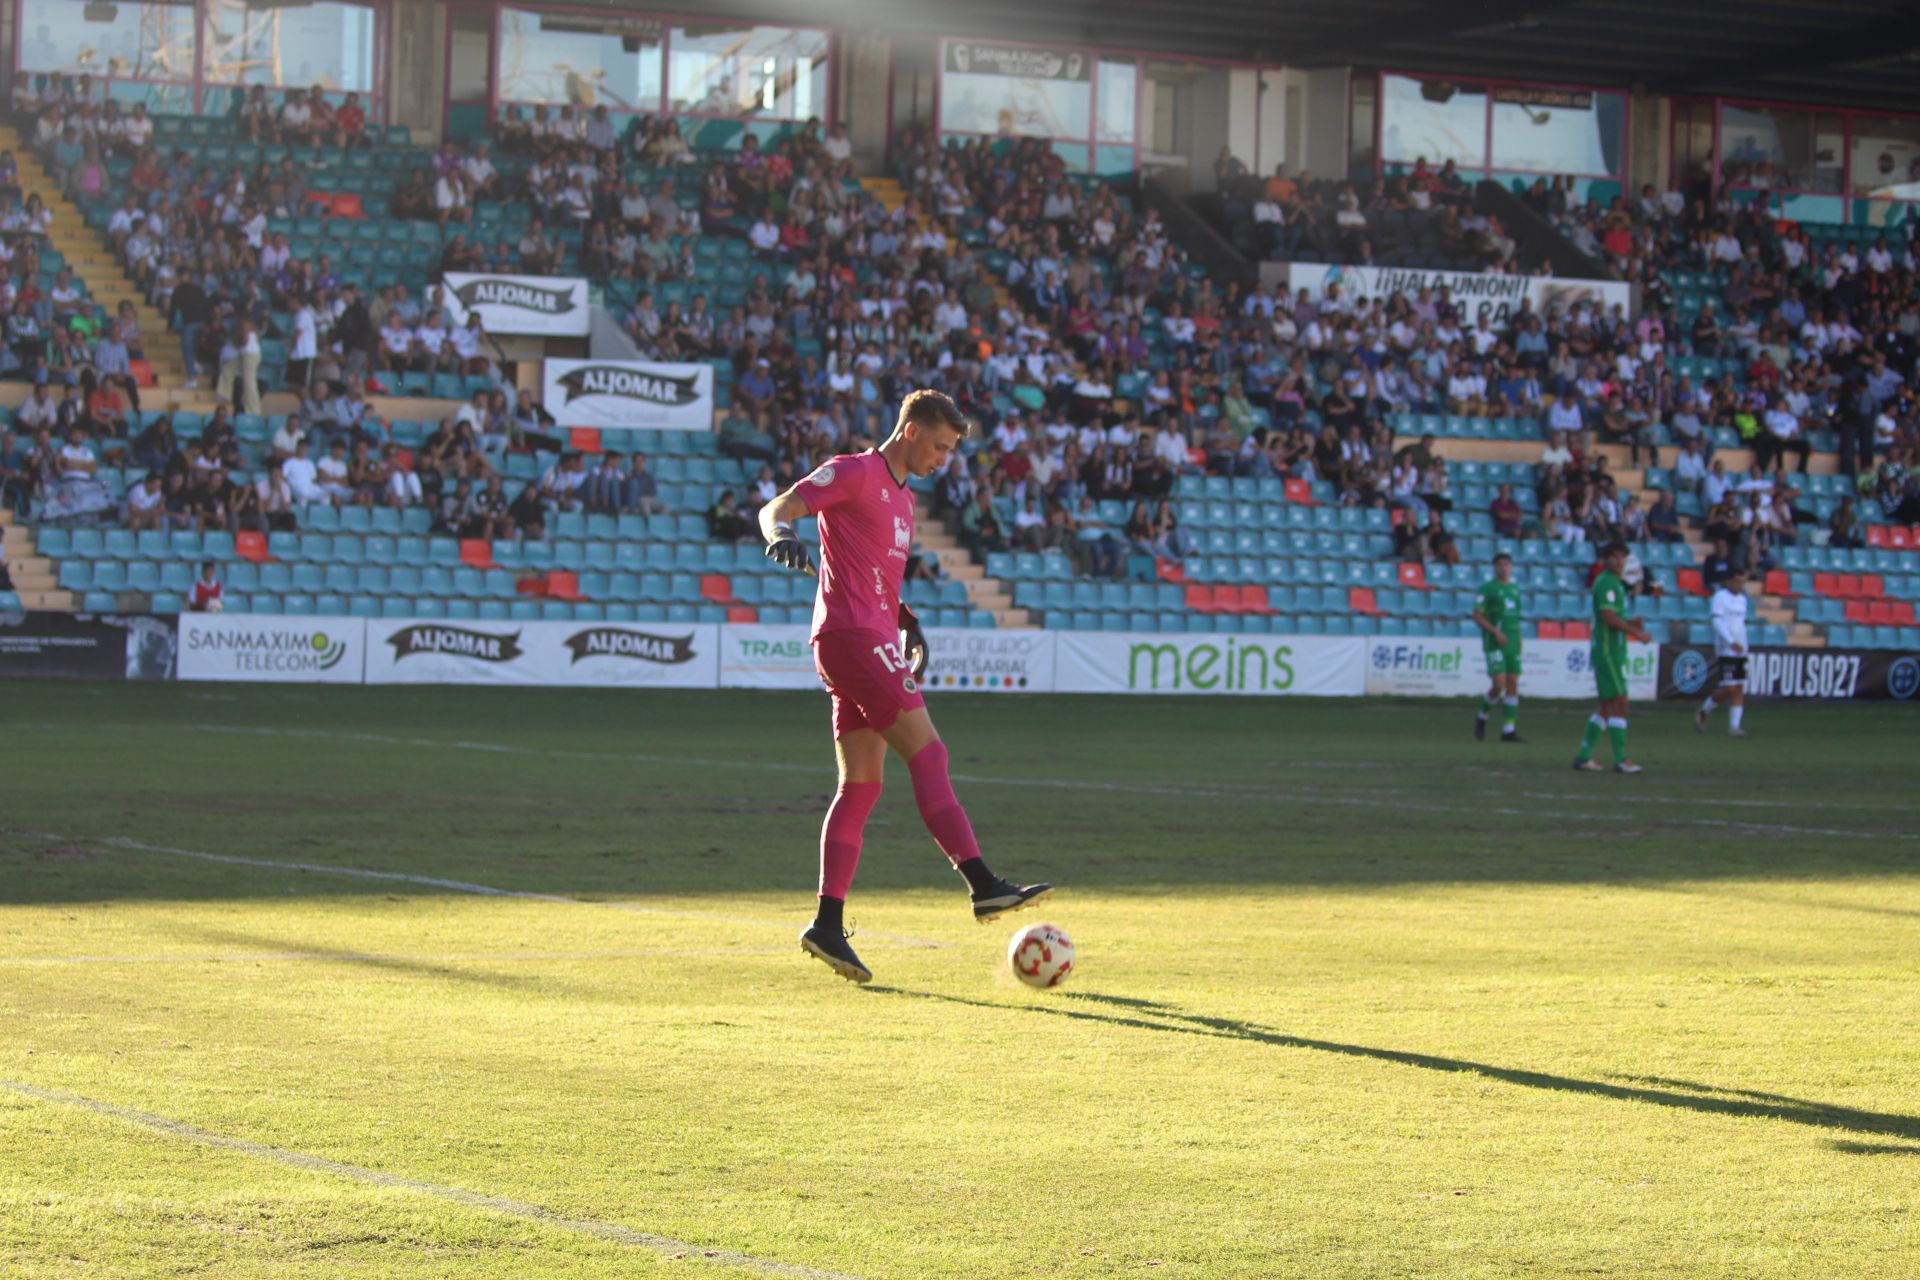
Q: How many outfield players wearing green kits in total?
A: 2